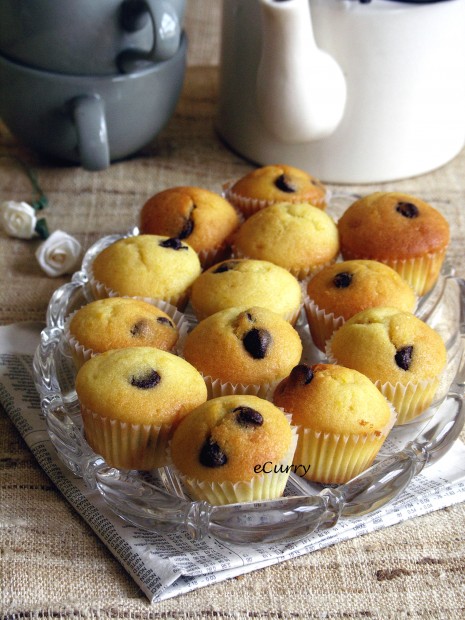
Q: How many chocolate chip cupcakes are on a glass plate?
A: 13